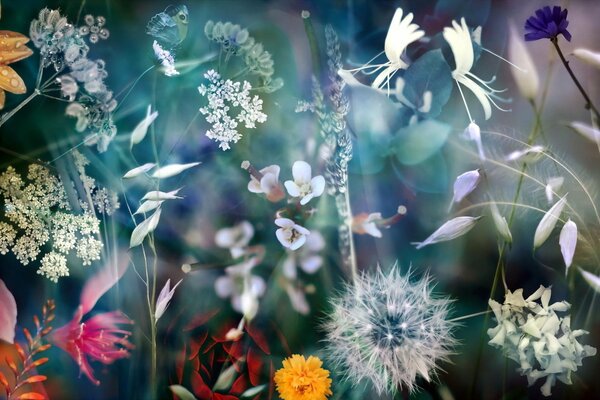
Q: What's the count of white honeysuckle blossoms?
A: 2